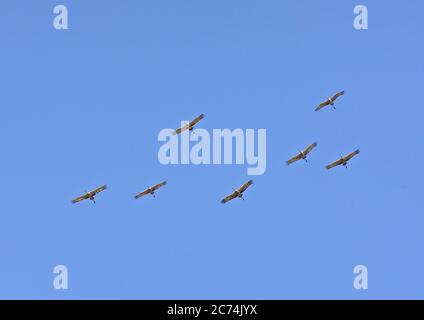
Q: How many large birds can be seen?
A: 7